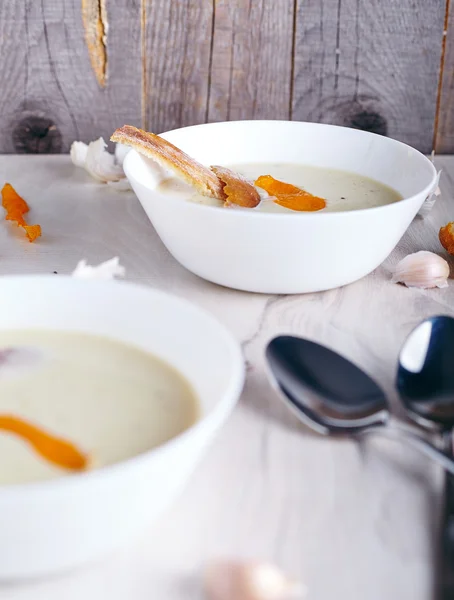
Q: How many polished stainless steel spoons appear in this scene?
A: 2